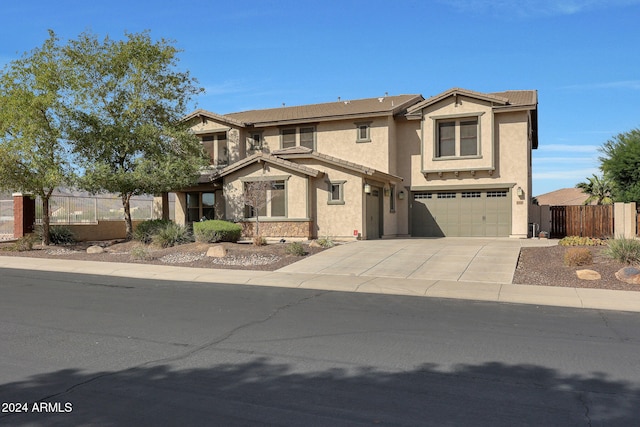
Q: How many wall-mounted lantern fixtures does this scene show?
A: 4